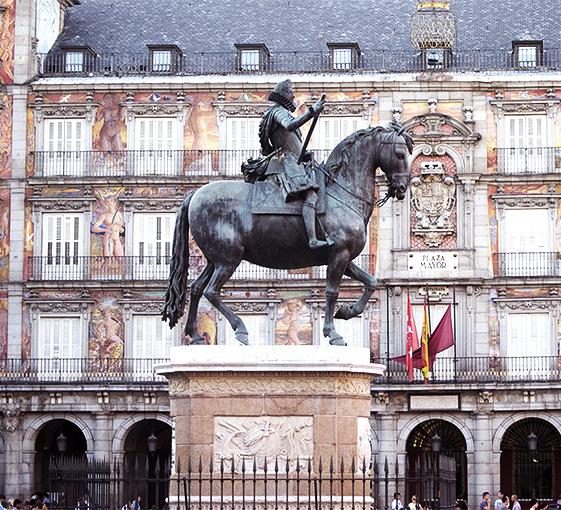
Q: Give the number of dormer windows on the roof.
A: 6